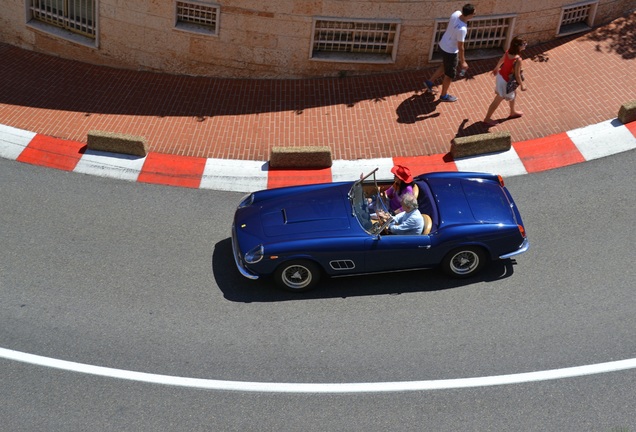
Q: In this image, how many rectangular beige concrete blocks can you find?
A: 4